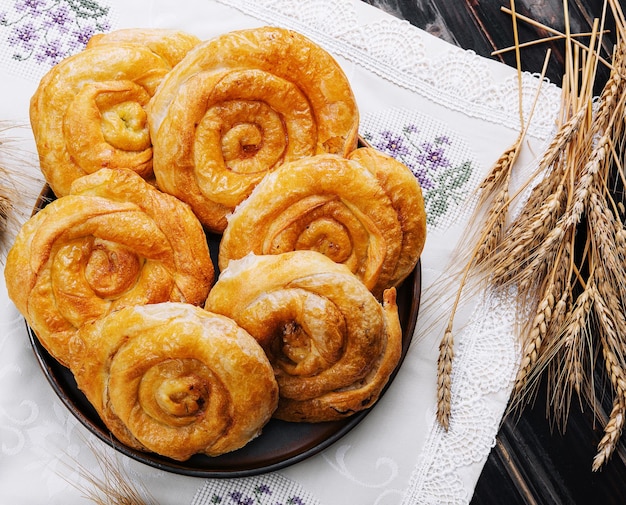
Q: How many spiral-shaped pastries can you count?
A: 6